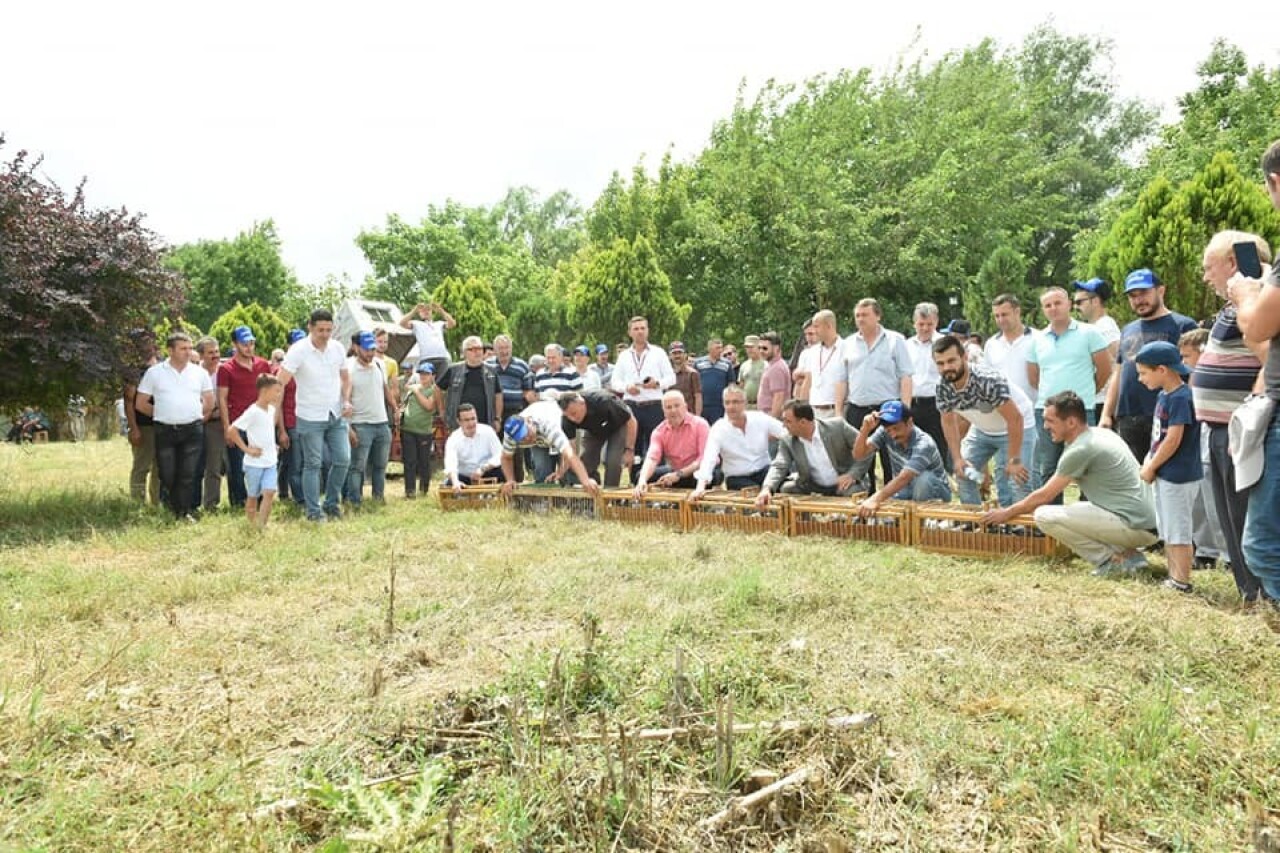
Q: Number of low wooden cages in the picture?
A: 6